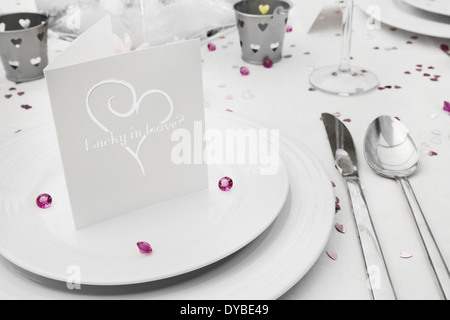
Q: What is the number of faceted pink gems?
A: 9